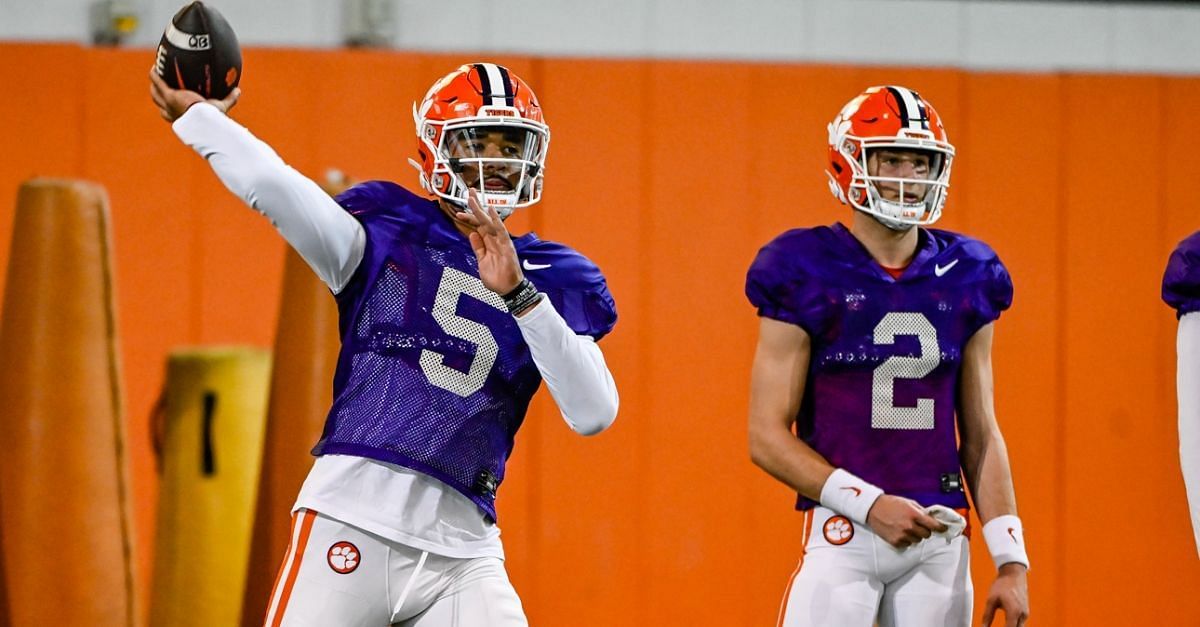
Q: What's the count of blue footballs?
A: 0